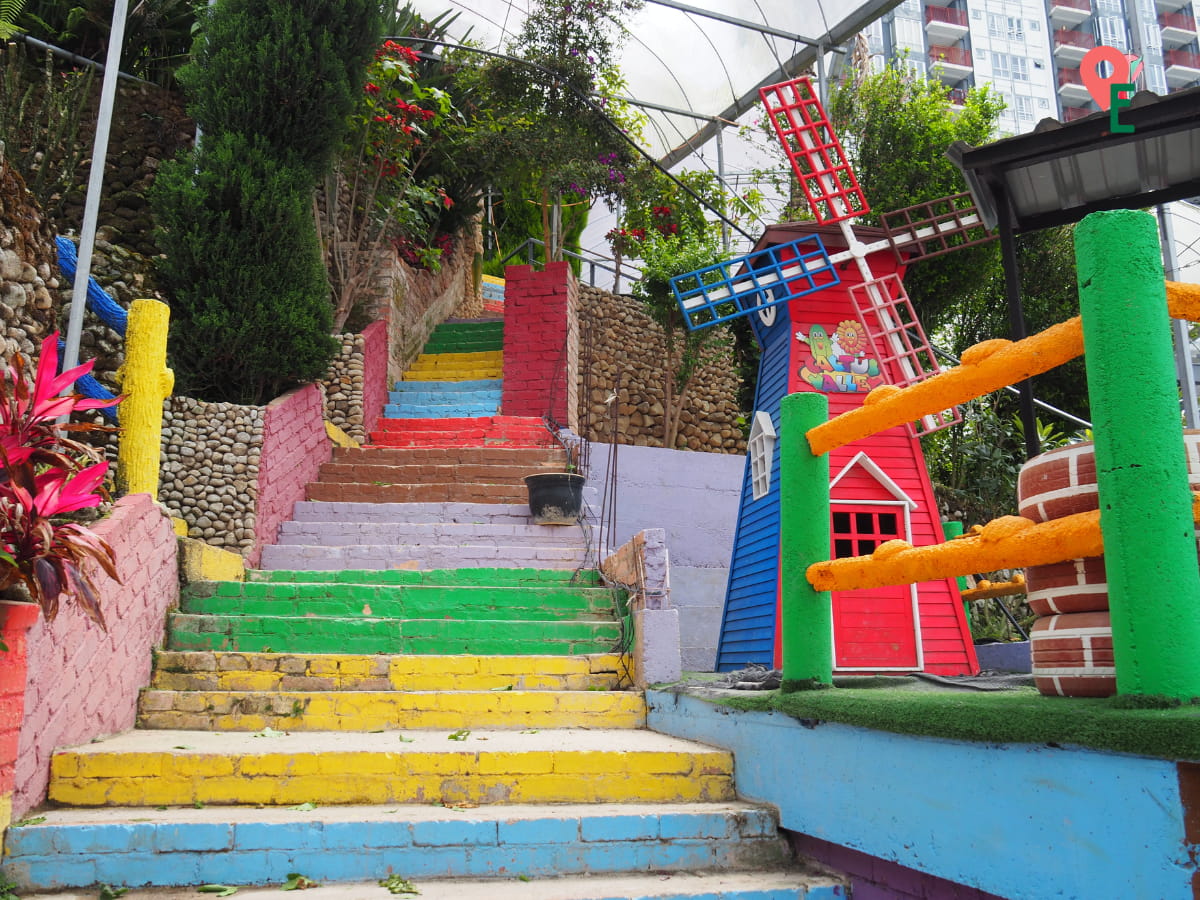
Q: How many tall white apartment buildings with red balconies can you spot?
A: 1